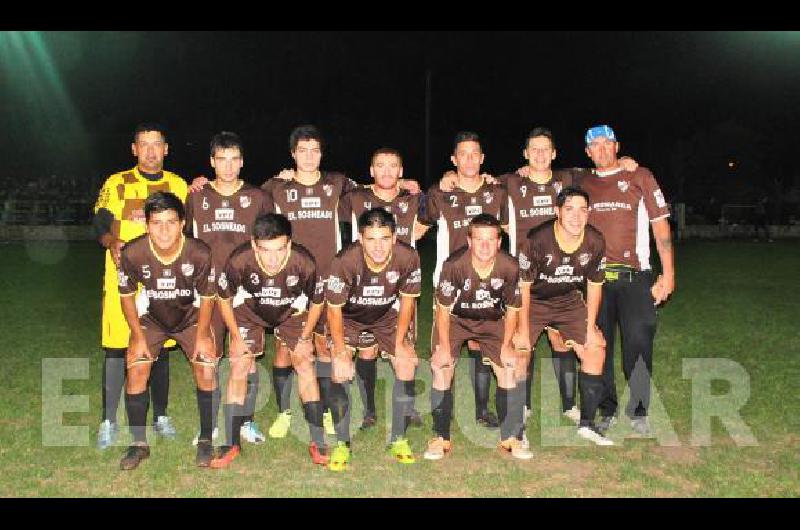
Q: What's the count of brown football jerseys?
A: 11